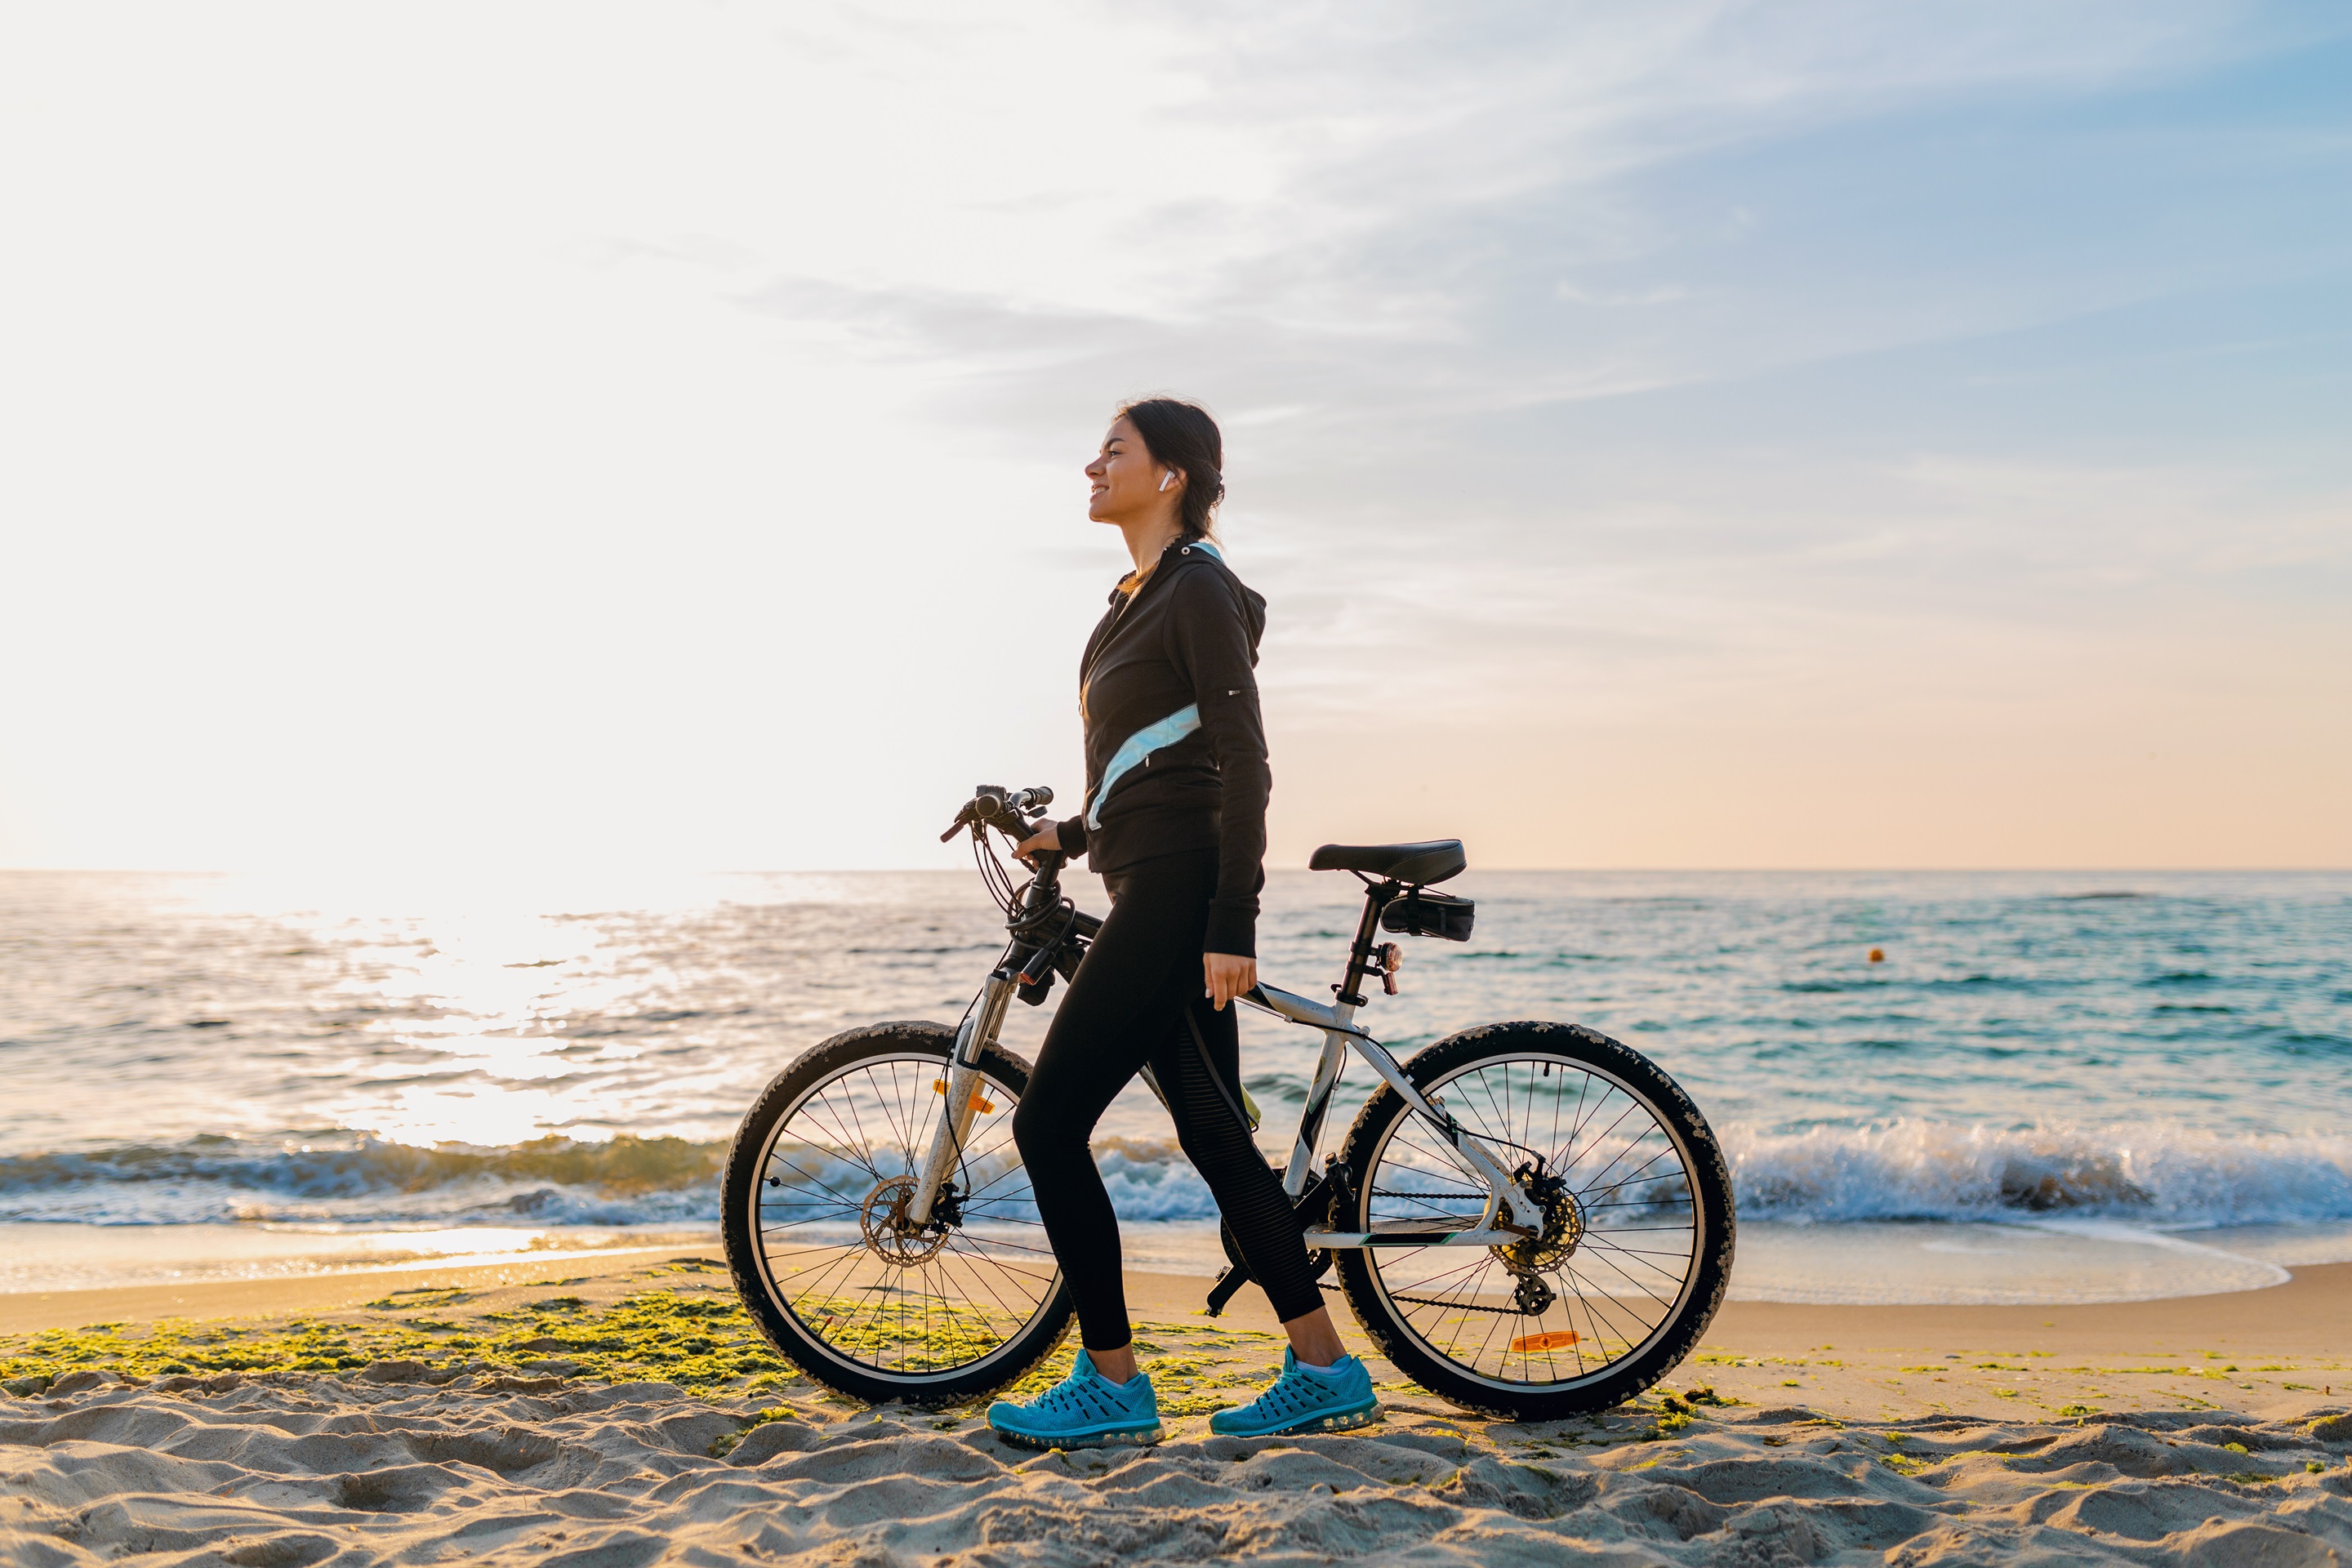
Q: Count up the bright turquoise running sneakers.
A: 2